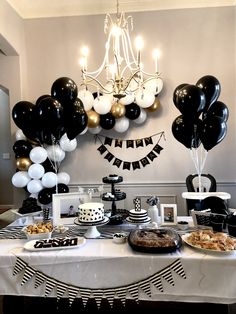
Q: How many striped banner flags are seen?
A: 15